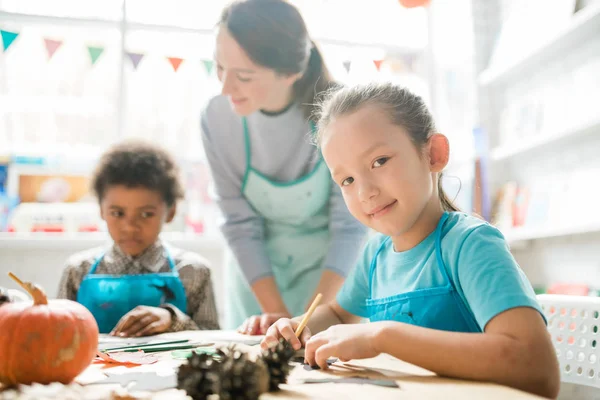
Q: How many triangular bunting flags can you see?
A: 8